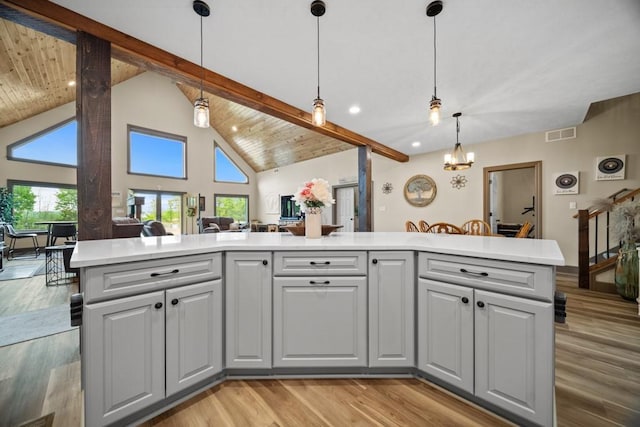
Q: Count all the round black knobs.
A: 6